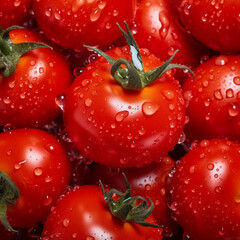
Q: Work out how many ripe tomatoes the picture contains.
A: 11